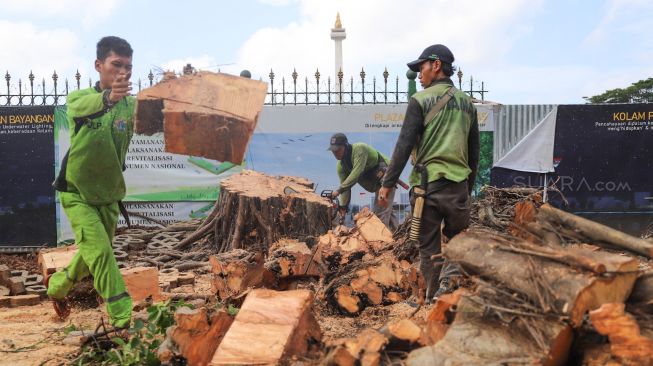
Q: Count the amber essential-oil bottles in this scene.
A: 0